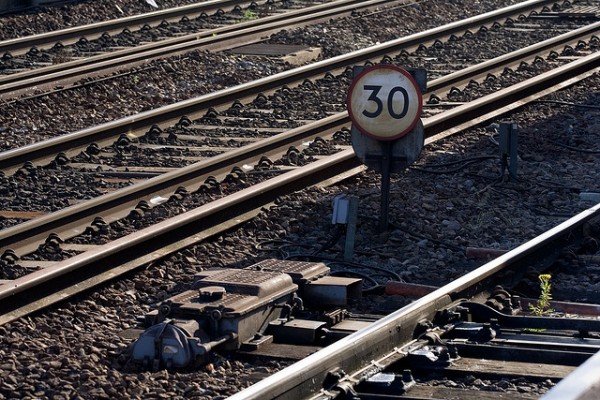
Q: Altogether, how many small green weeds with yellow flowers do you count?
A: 1